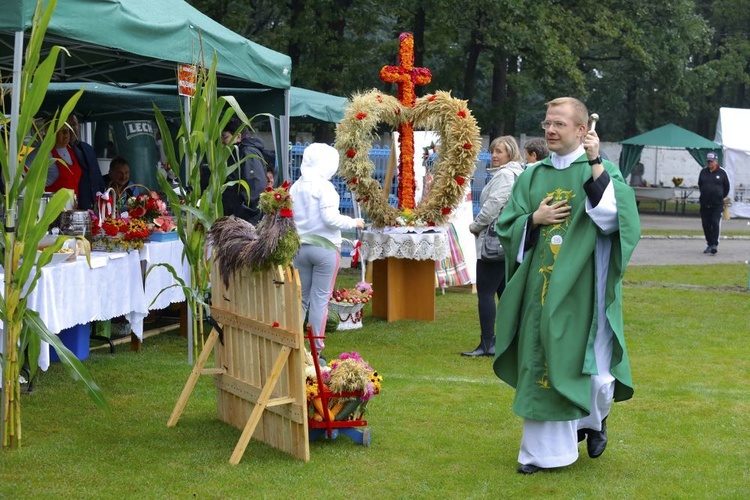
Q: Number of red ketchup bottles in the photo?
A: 0